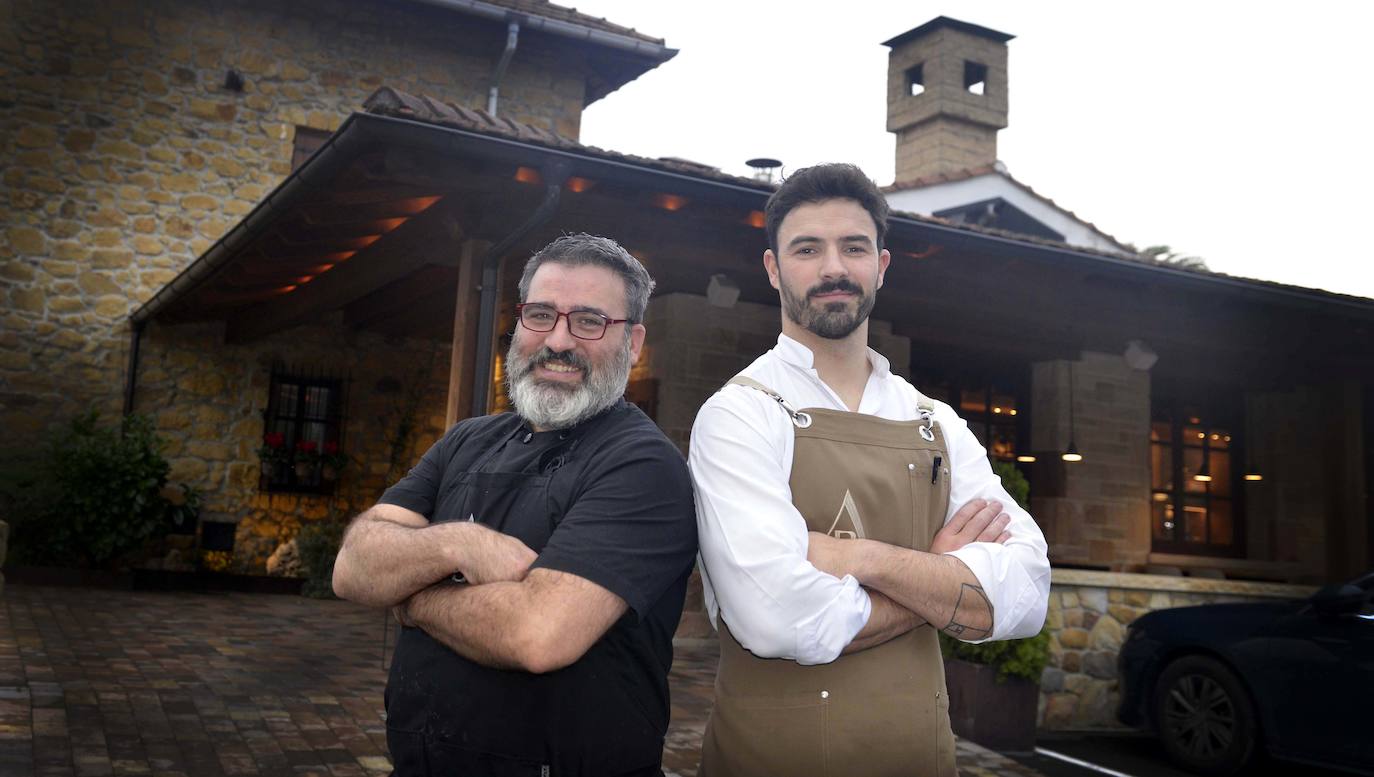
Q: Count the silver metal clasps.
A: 2